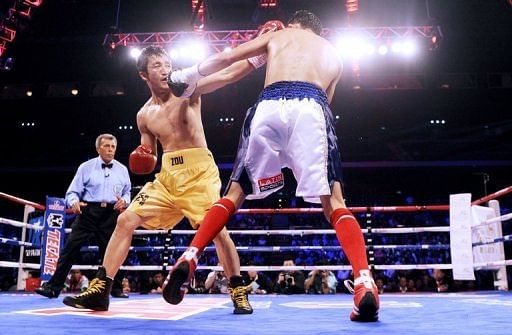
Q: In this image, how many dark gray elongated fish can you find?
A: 0